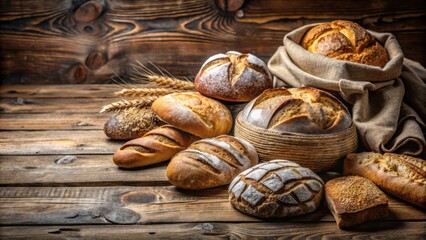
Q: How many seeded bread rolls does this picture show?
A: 2